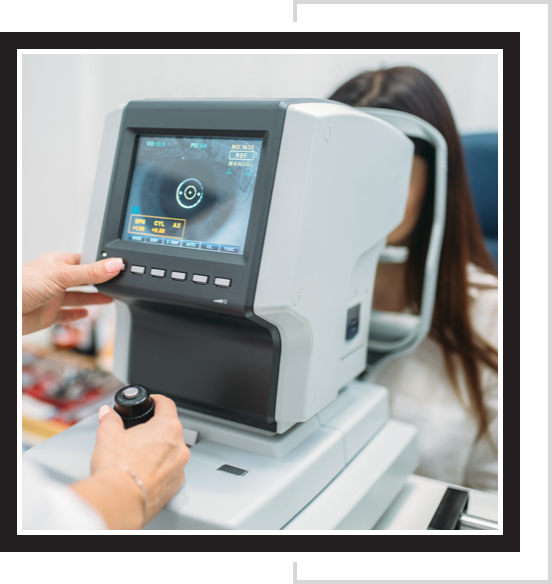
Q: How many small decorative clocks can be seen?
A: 0